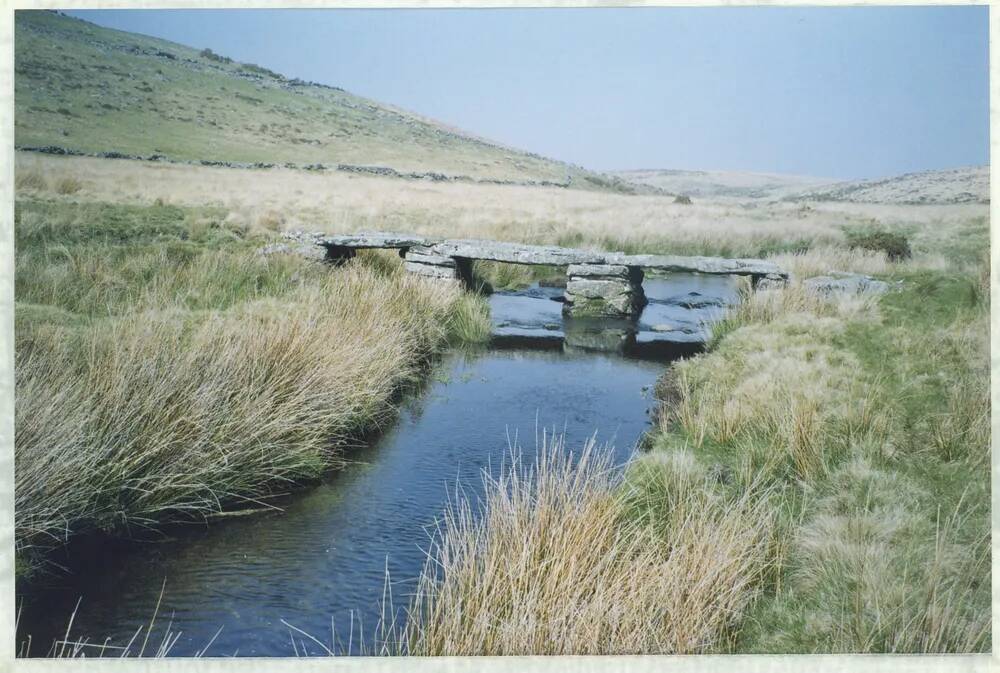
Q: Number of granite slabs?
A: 3